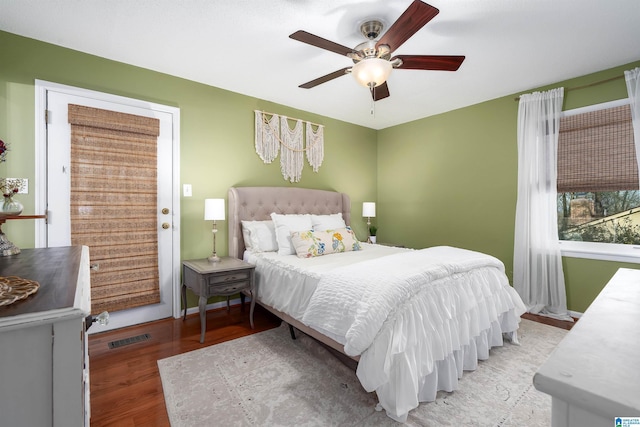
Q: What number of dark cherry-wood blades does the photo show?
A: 5